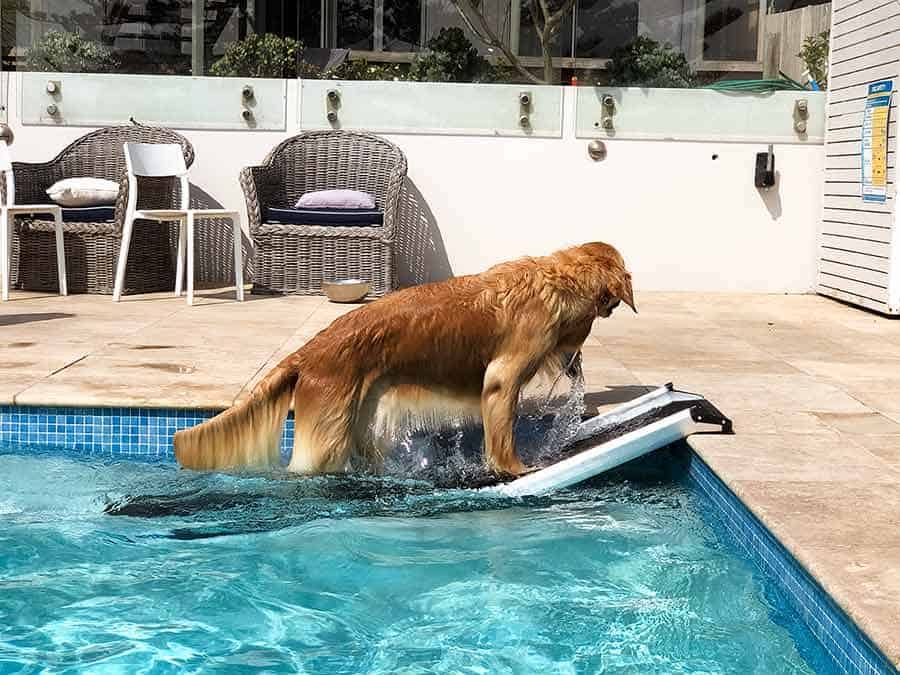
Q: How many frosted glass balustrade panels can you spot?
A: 3